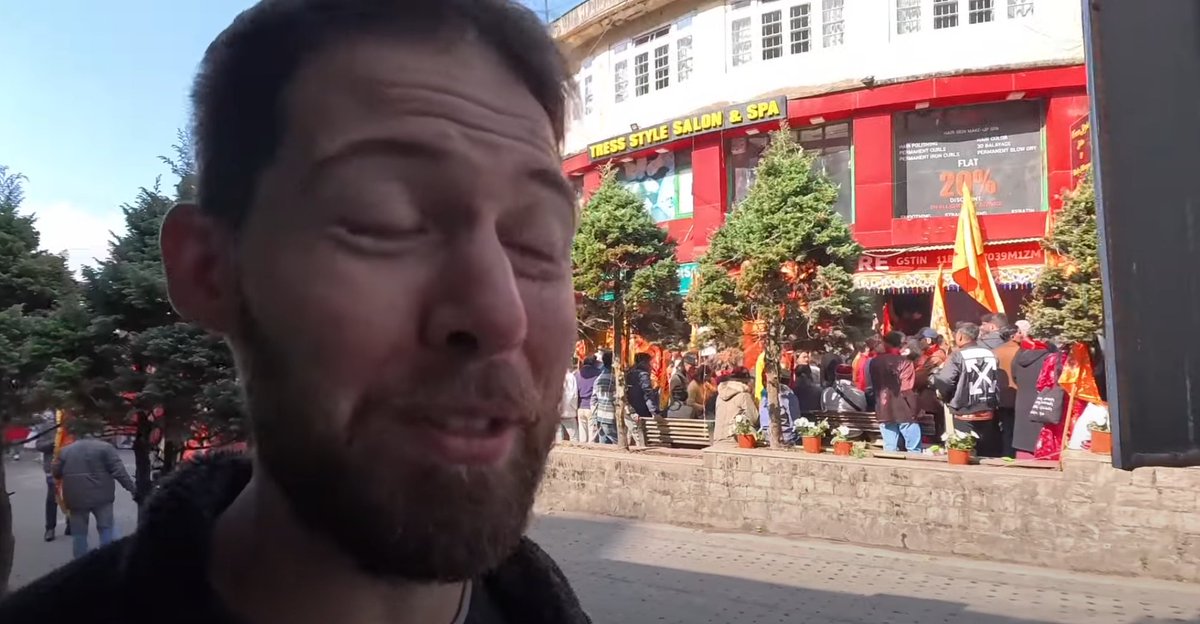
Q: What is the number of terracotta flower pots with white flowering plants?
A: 5